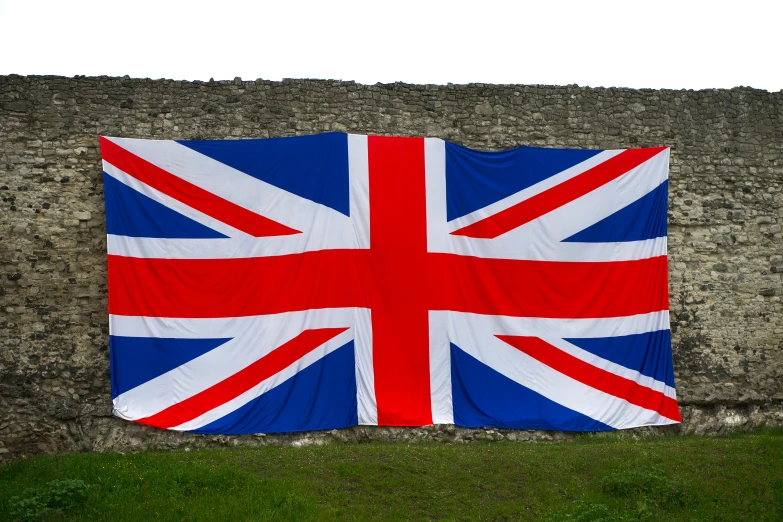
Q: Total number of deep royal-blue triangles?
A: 8